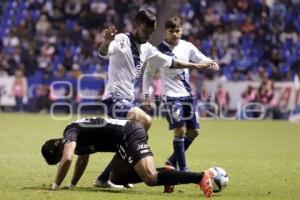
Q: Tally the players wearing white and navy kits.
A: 2